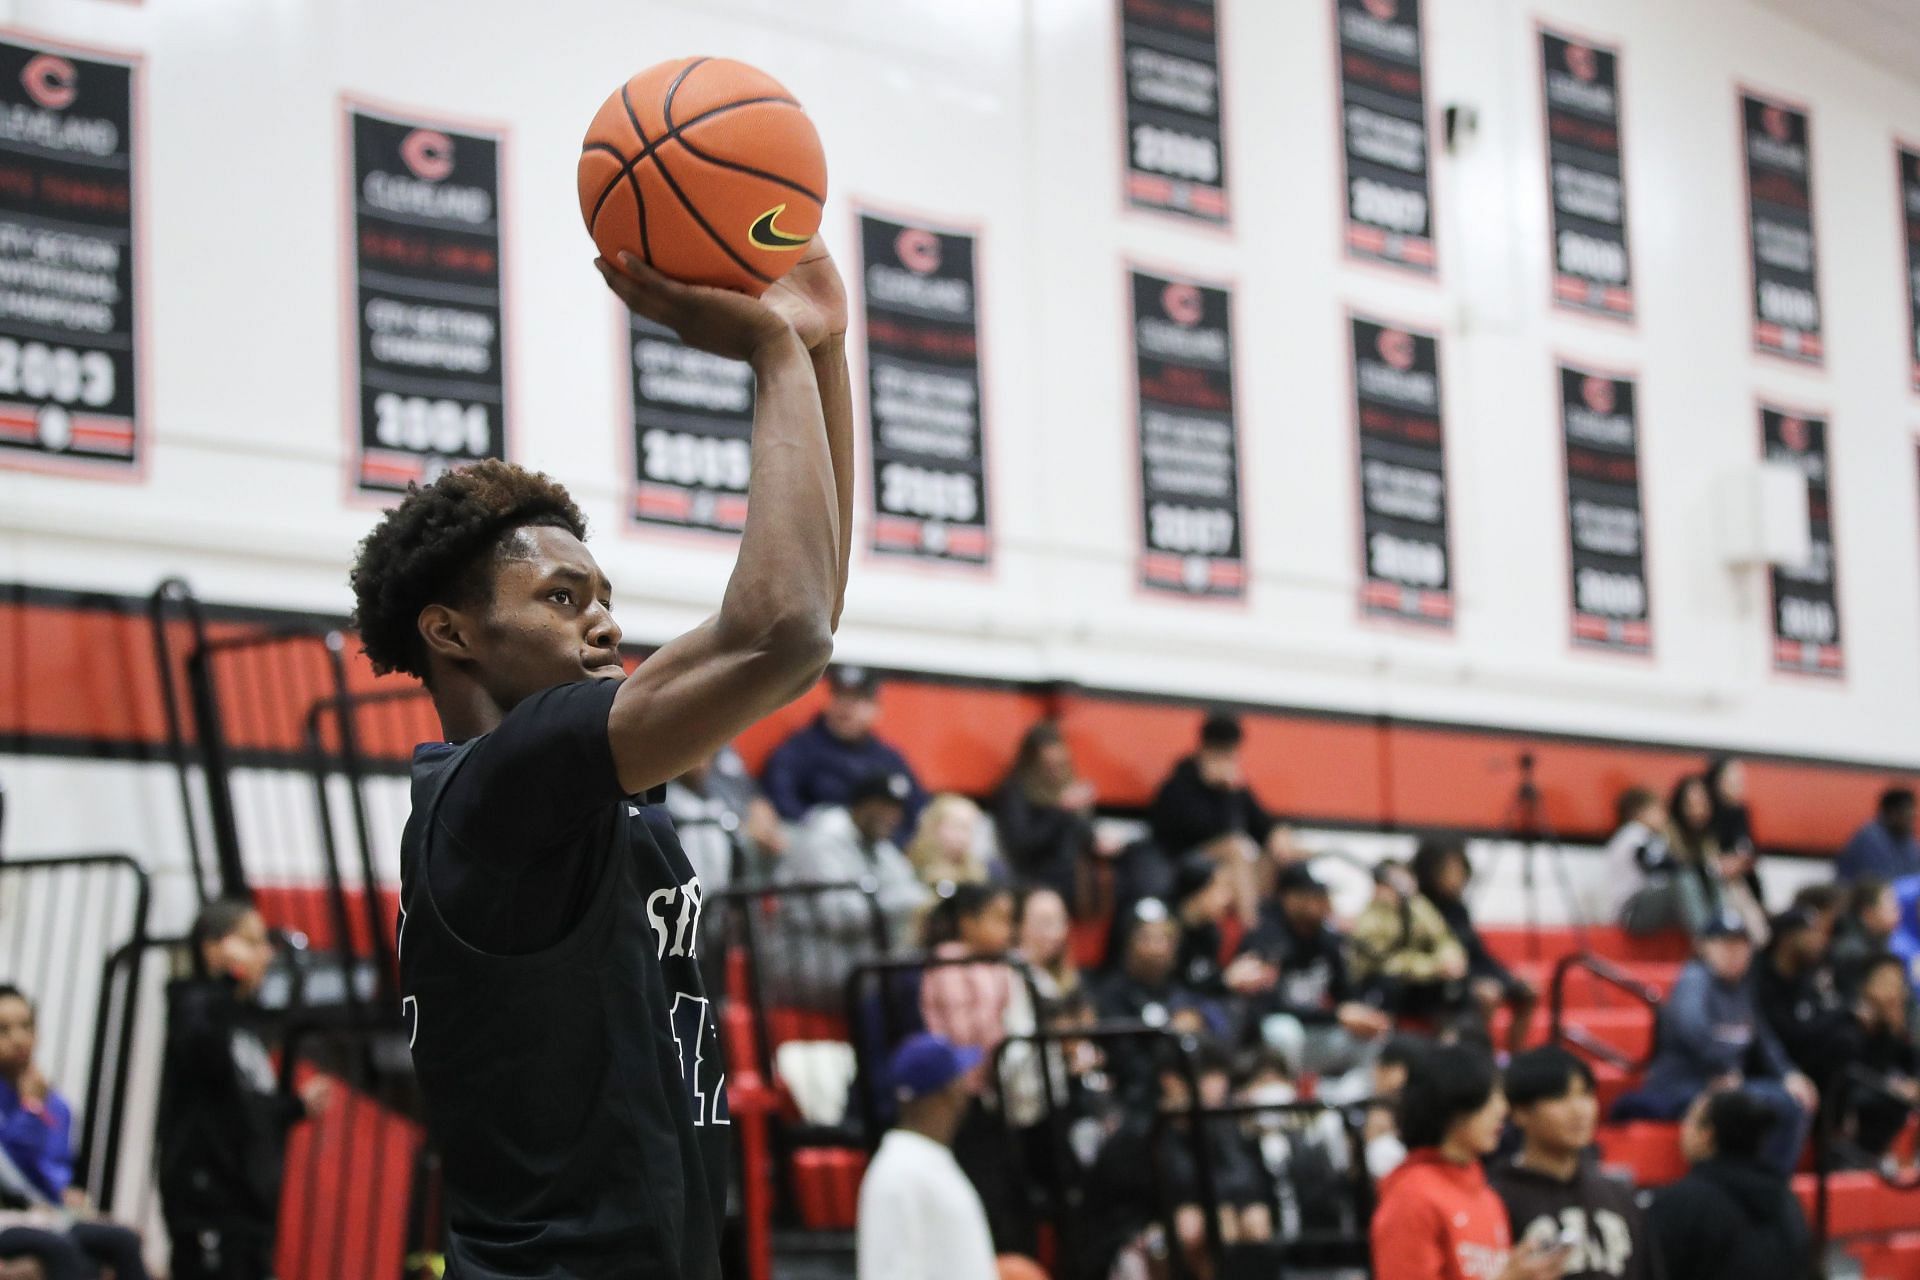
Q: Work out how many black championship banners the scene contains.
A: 13